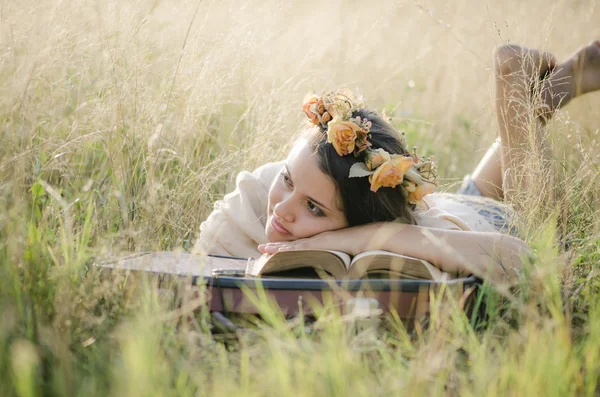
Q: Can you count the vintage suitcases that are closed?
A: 1